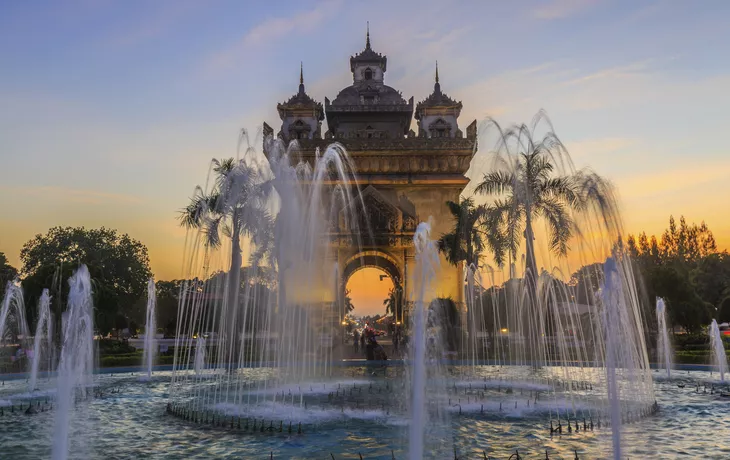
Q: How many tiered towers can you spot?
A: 3